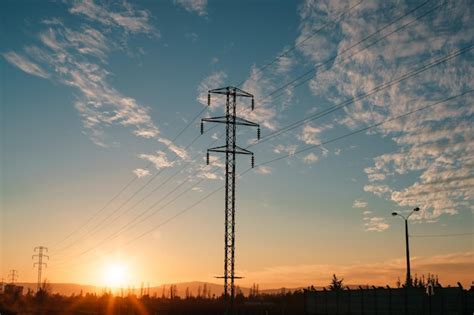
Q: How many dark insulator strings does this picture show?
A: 6